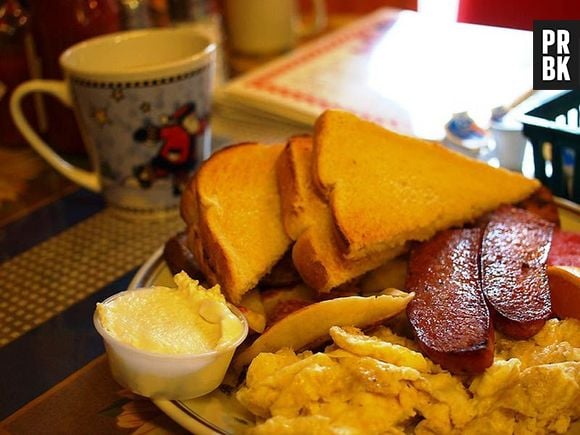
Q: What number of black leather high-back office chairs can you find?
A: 0